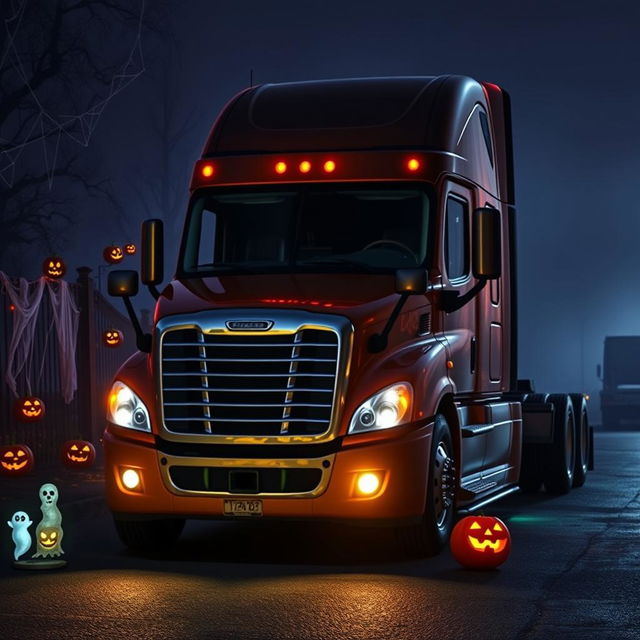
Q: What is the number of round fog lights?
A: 2